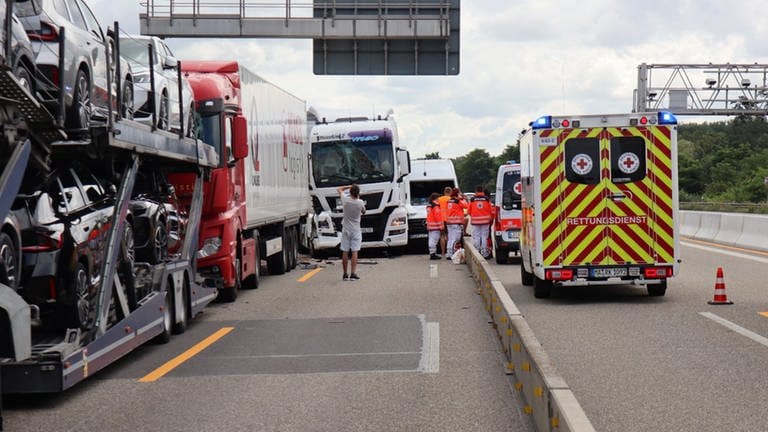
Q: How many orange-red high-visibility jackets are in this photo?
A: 3